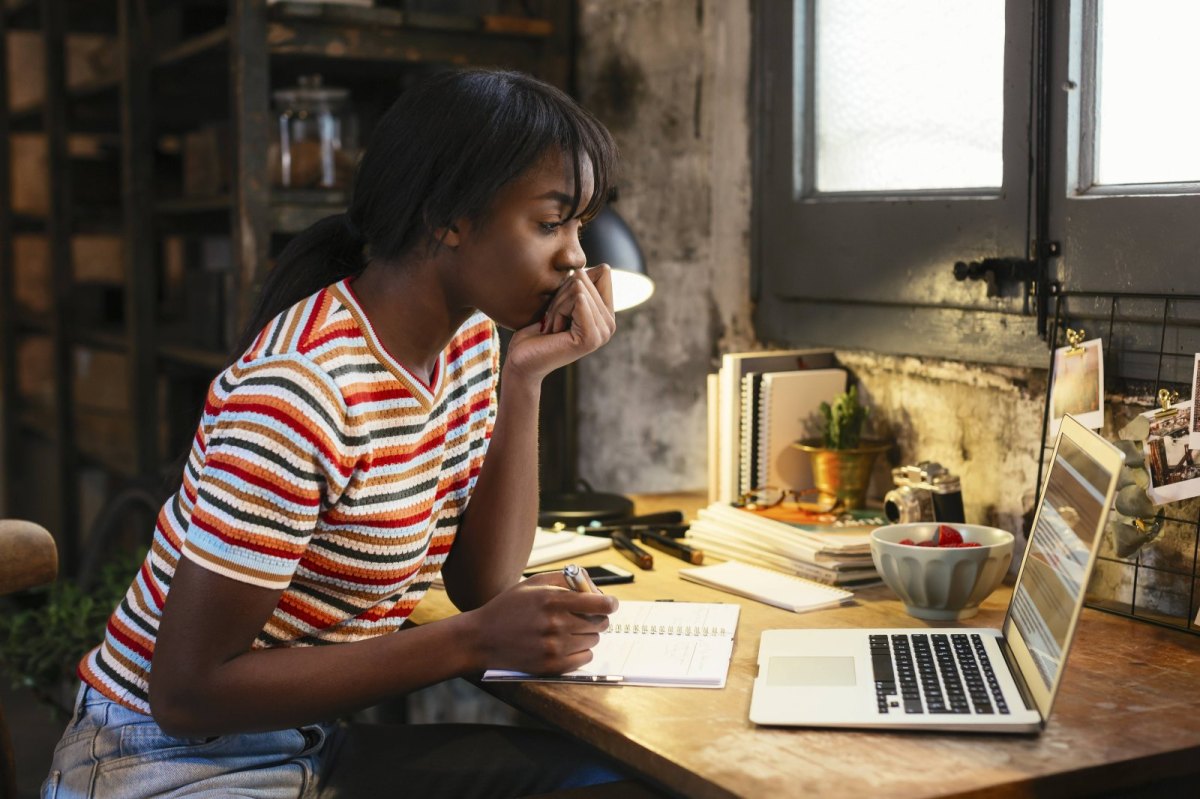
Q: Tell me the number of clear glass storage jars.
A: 1